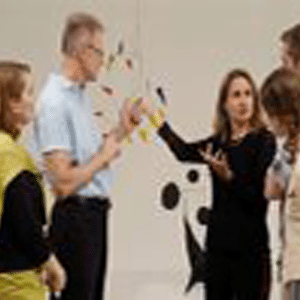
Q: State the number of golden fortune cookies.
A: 0